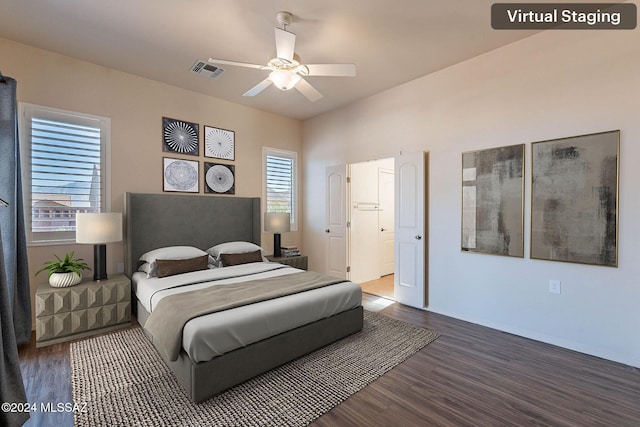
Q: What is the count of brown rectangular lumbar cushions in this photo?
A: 2